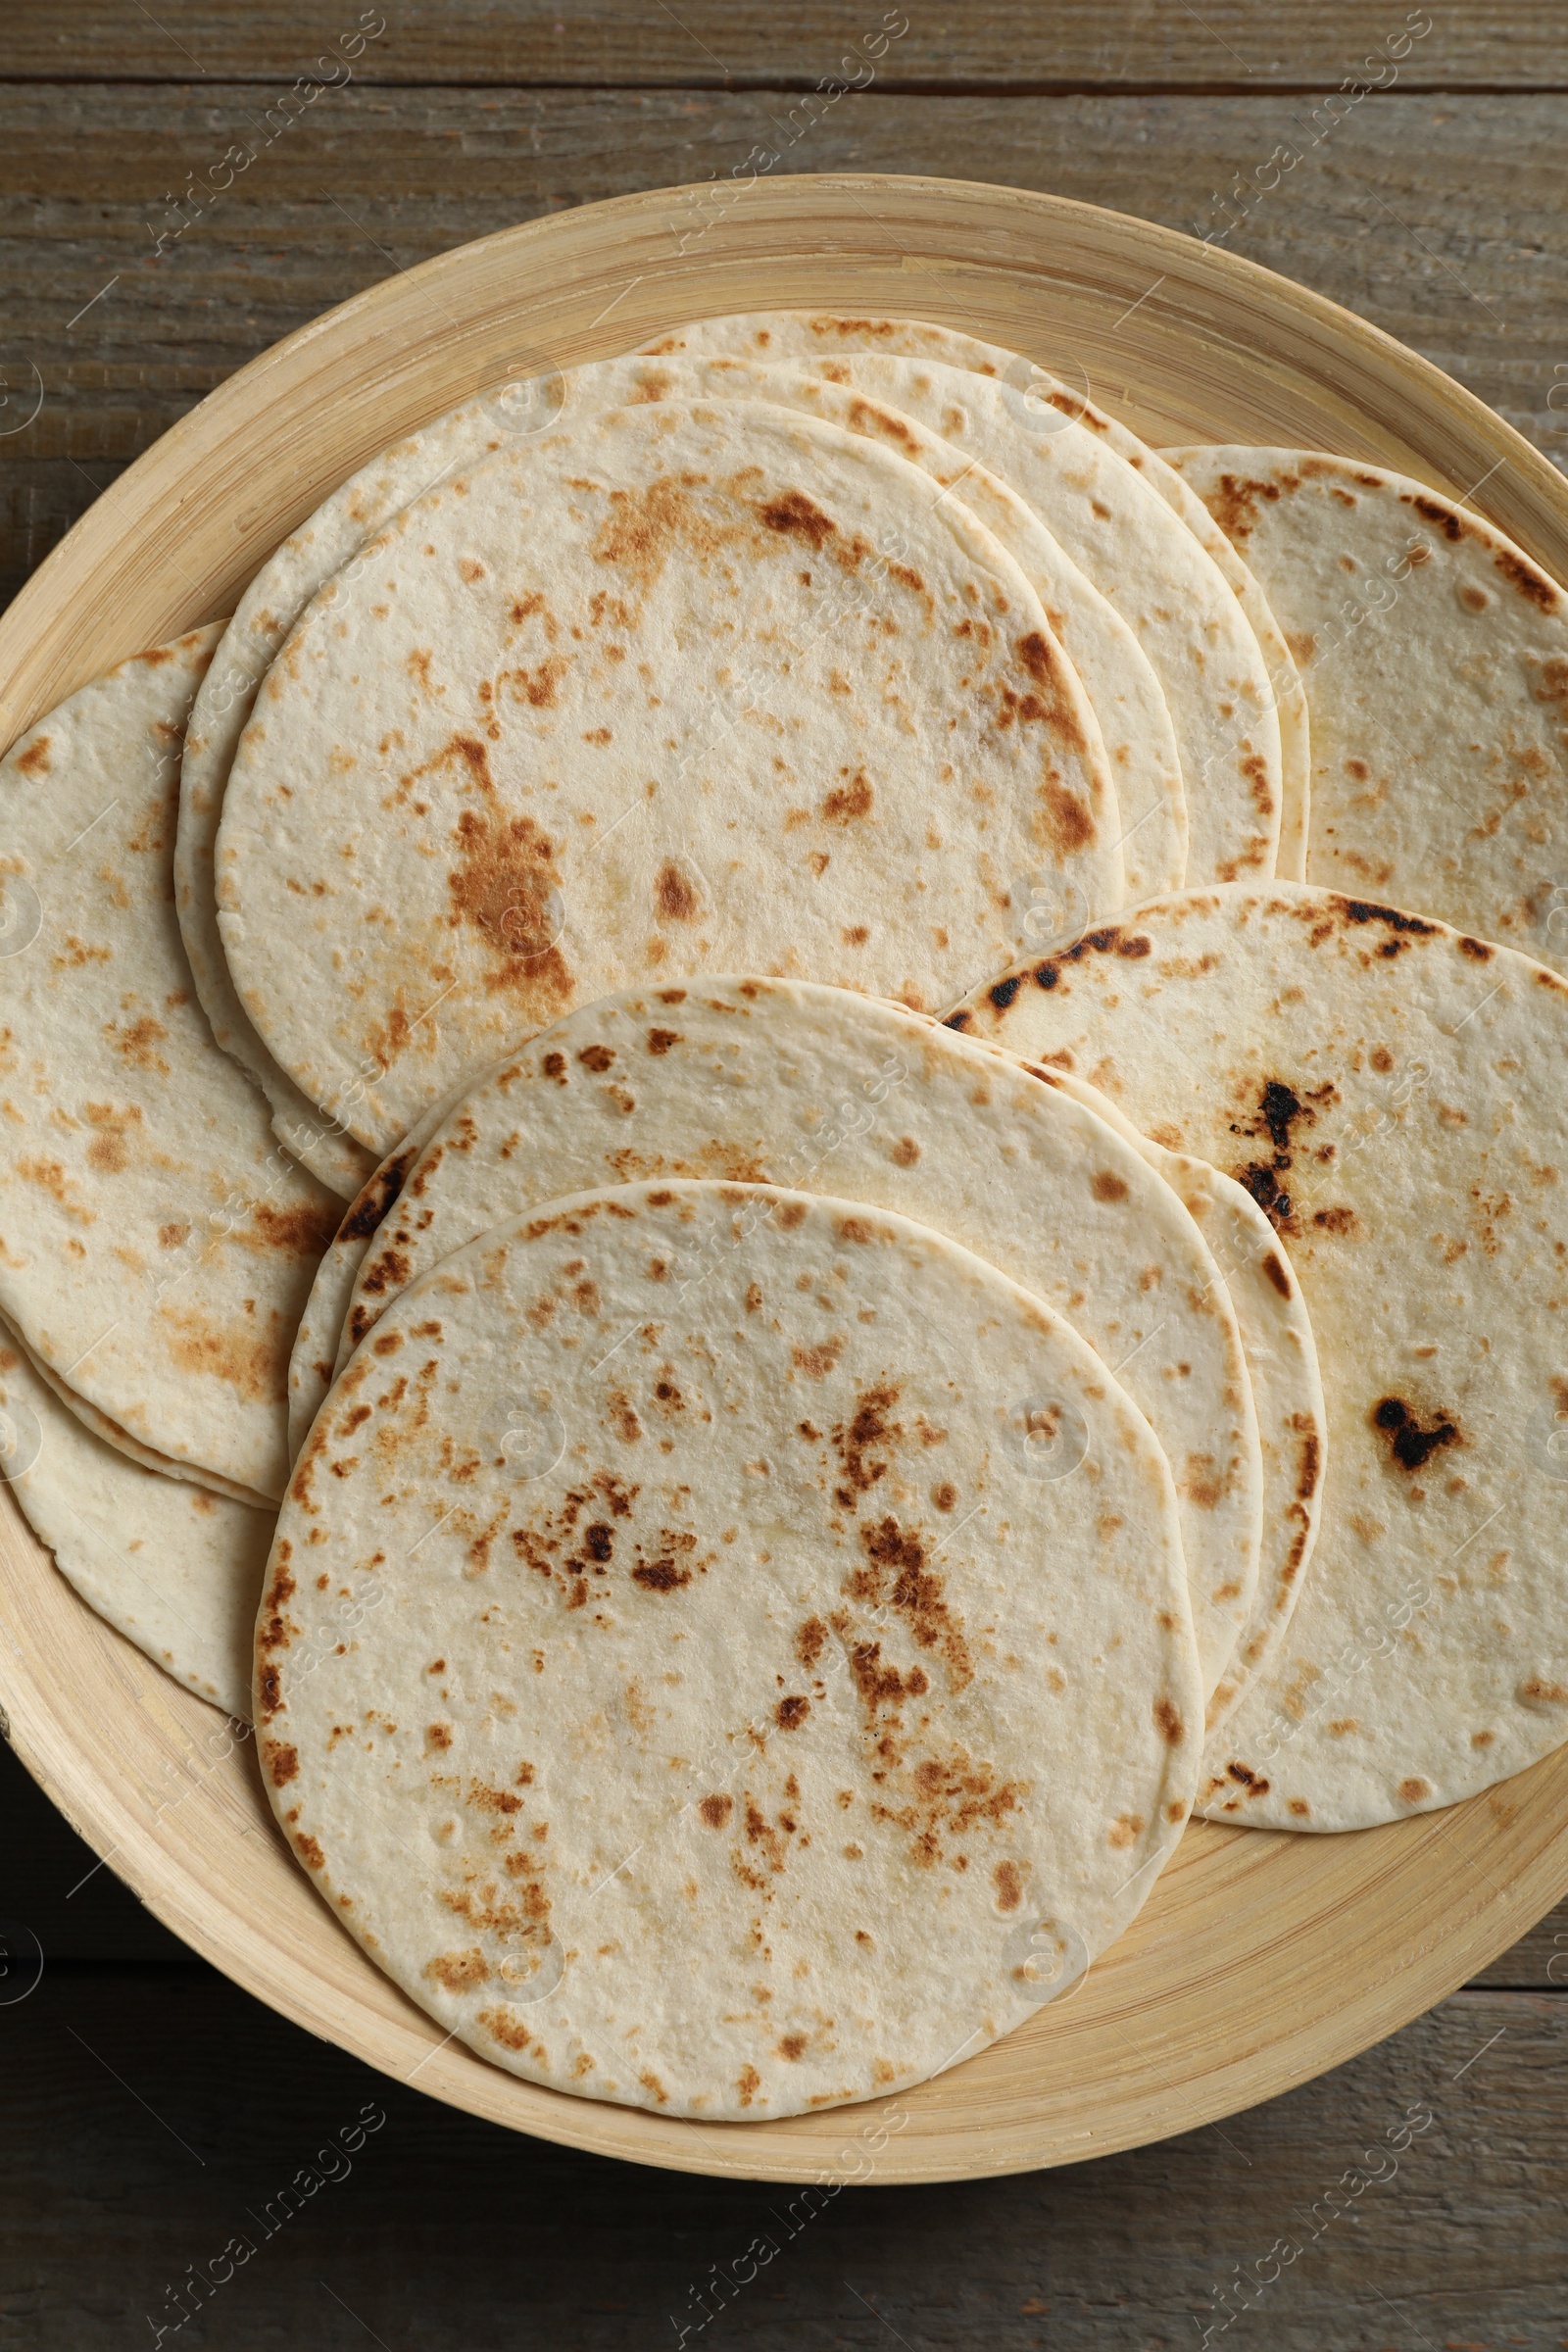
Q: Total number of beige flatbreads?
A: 12